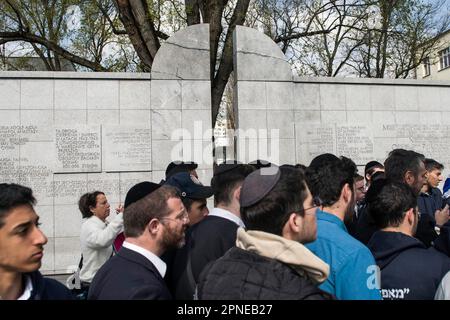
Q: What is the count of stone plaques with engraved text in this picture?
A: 4